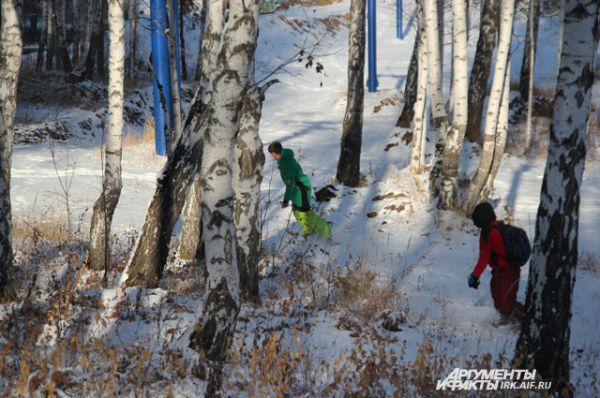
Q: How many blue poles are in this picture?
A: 4